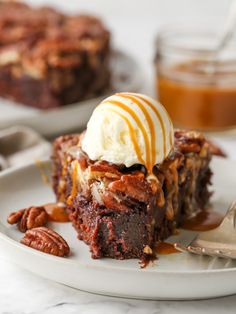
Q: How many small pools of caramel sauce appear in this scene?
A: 3